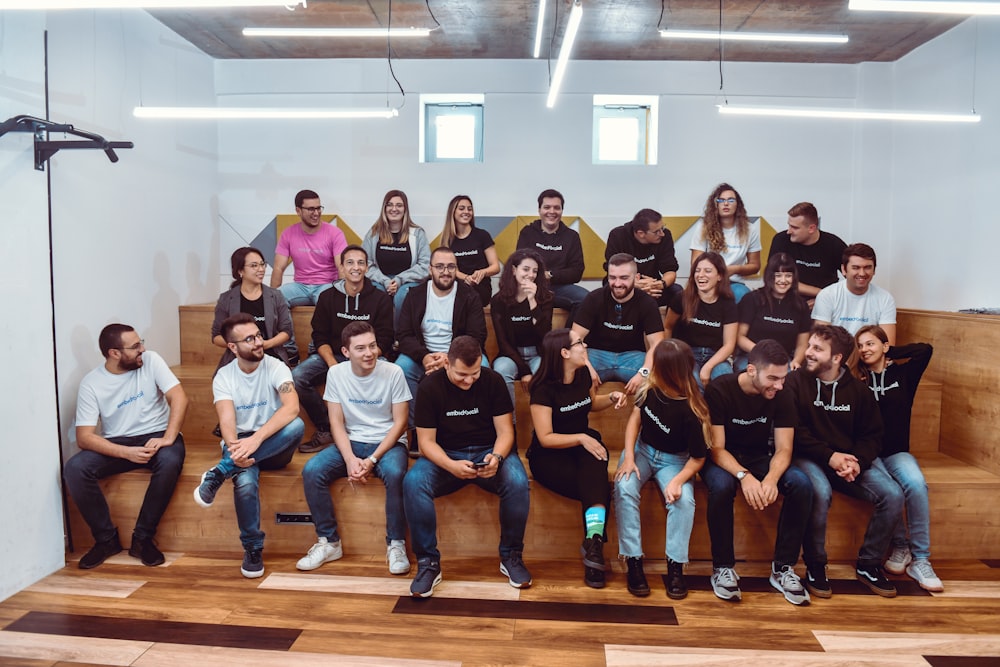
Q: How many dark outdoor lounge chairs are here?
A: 0